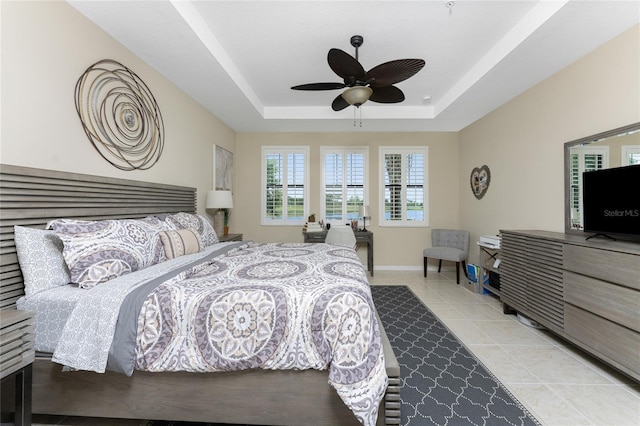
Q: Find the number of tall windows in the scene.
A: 3